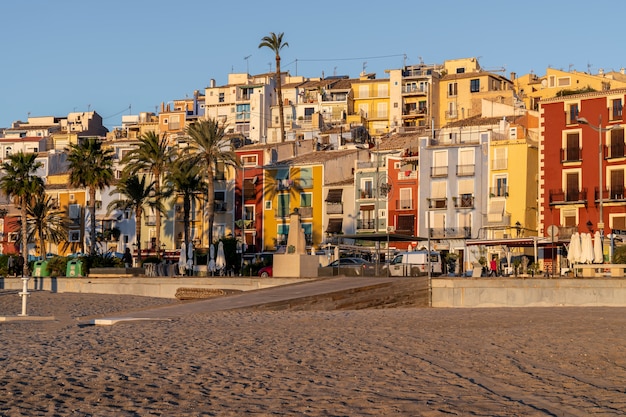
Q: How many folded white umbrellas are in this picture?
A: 9